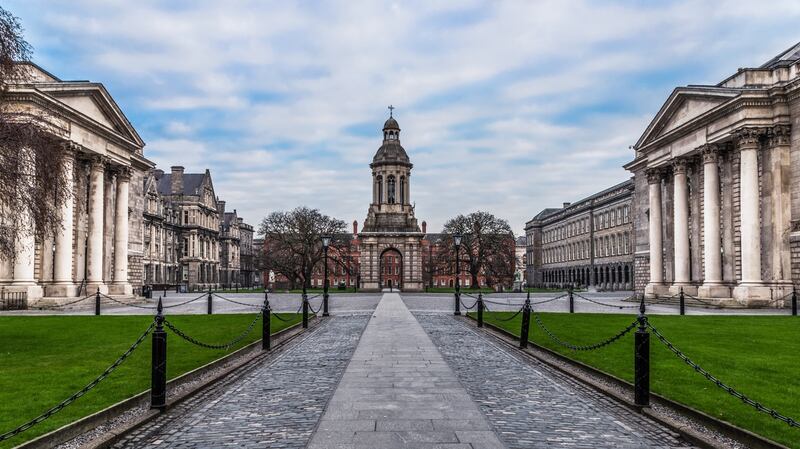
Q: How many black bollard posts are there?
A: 11